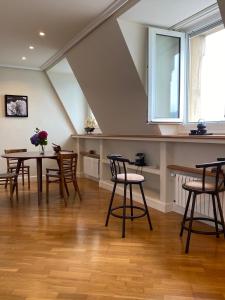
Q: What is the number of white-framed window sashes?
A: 1